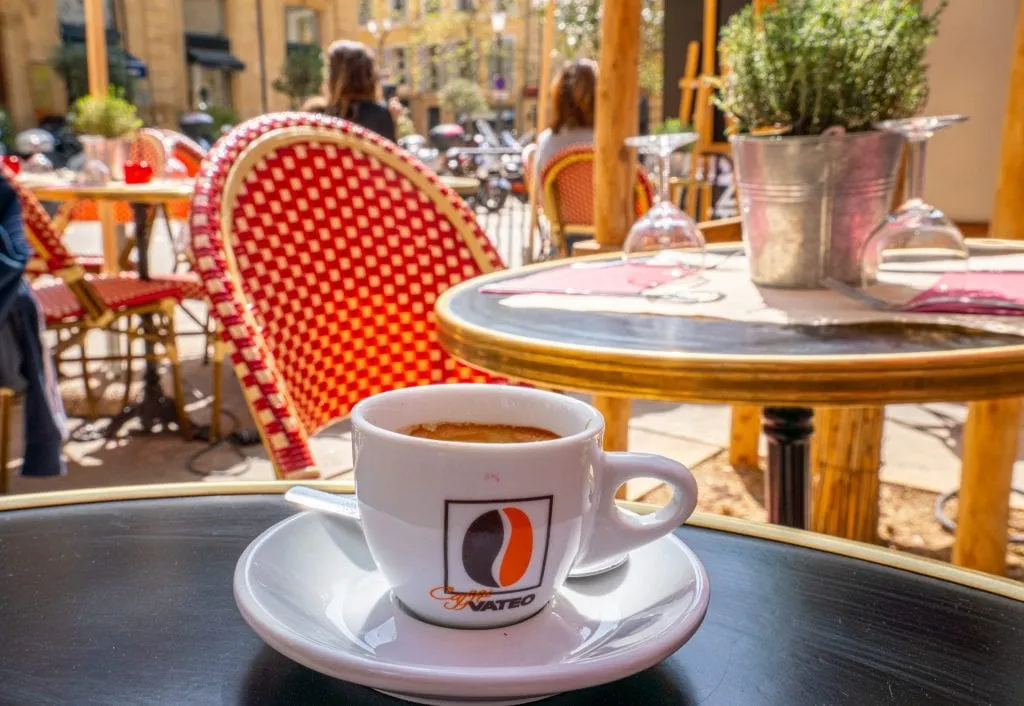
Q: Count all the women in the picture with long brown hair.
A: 2